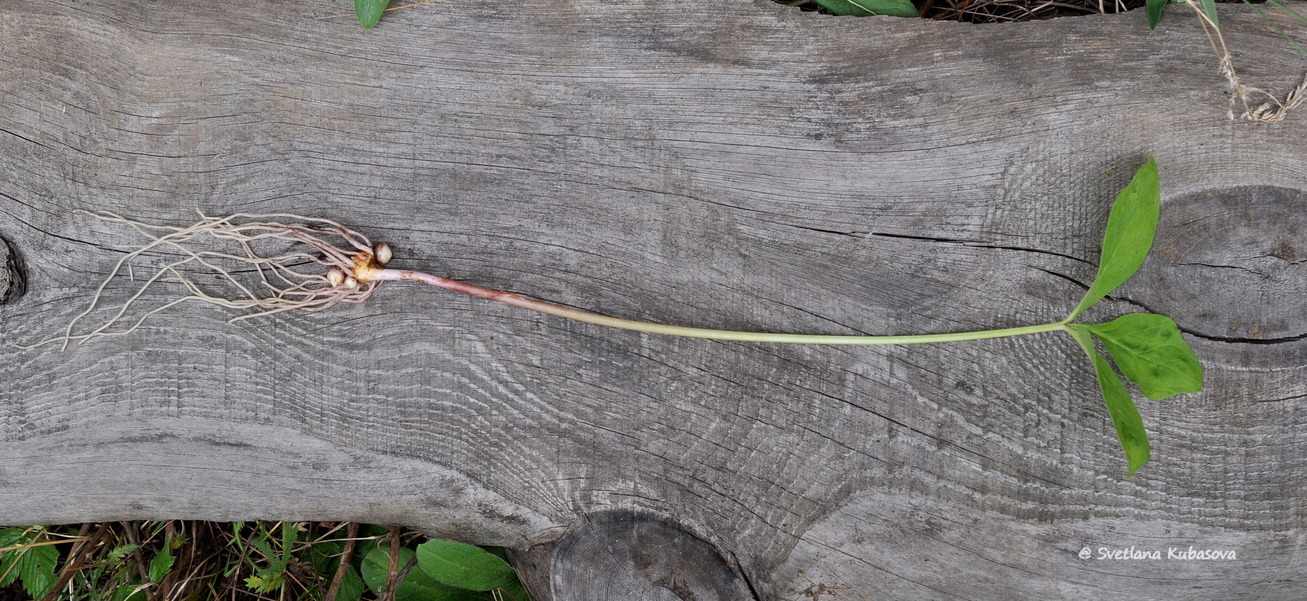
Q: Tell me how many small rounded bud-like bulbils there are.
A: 3